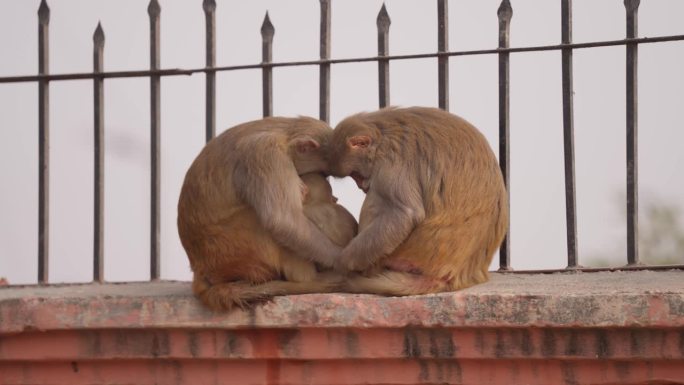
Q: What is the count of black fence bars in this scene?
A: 11